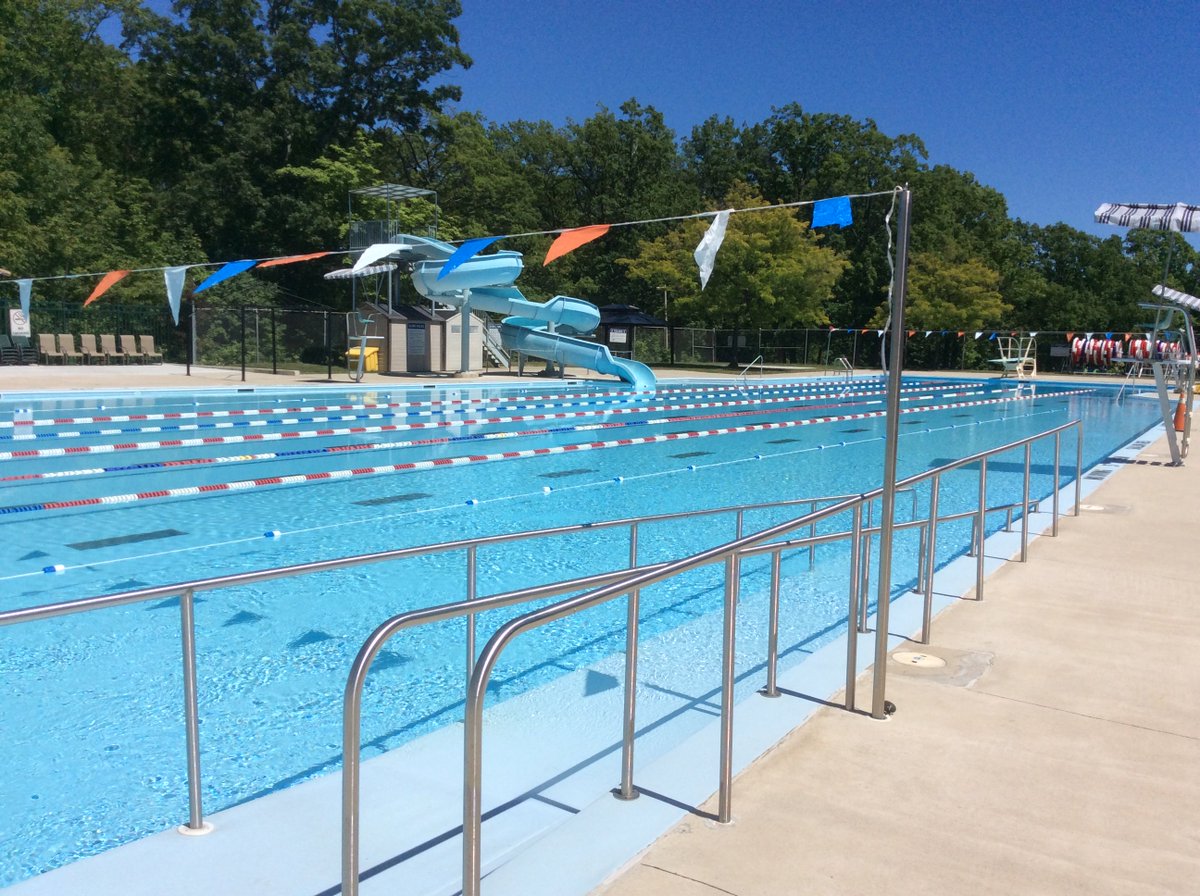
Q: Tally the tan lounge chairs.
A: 6